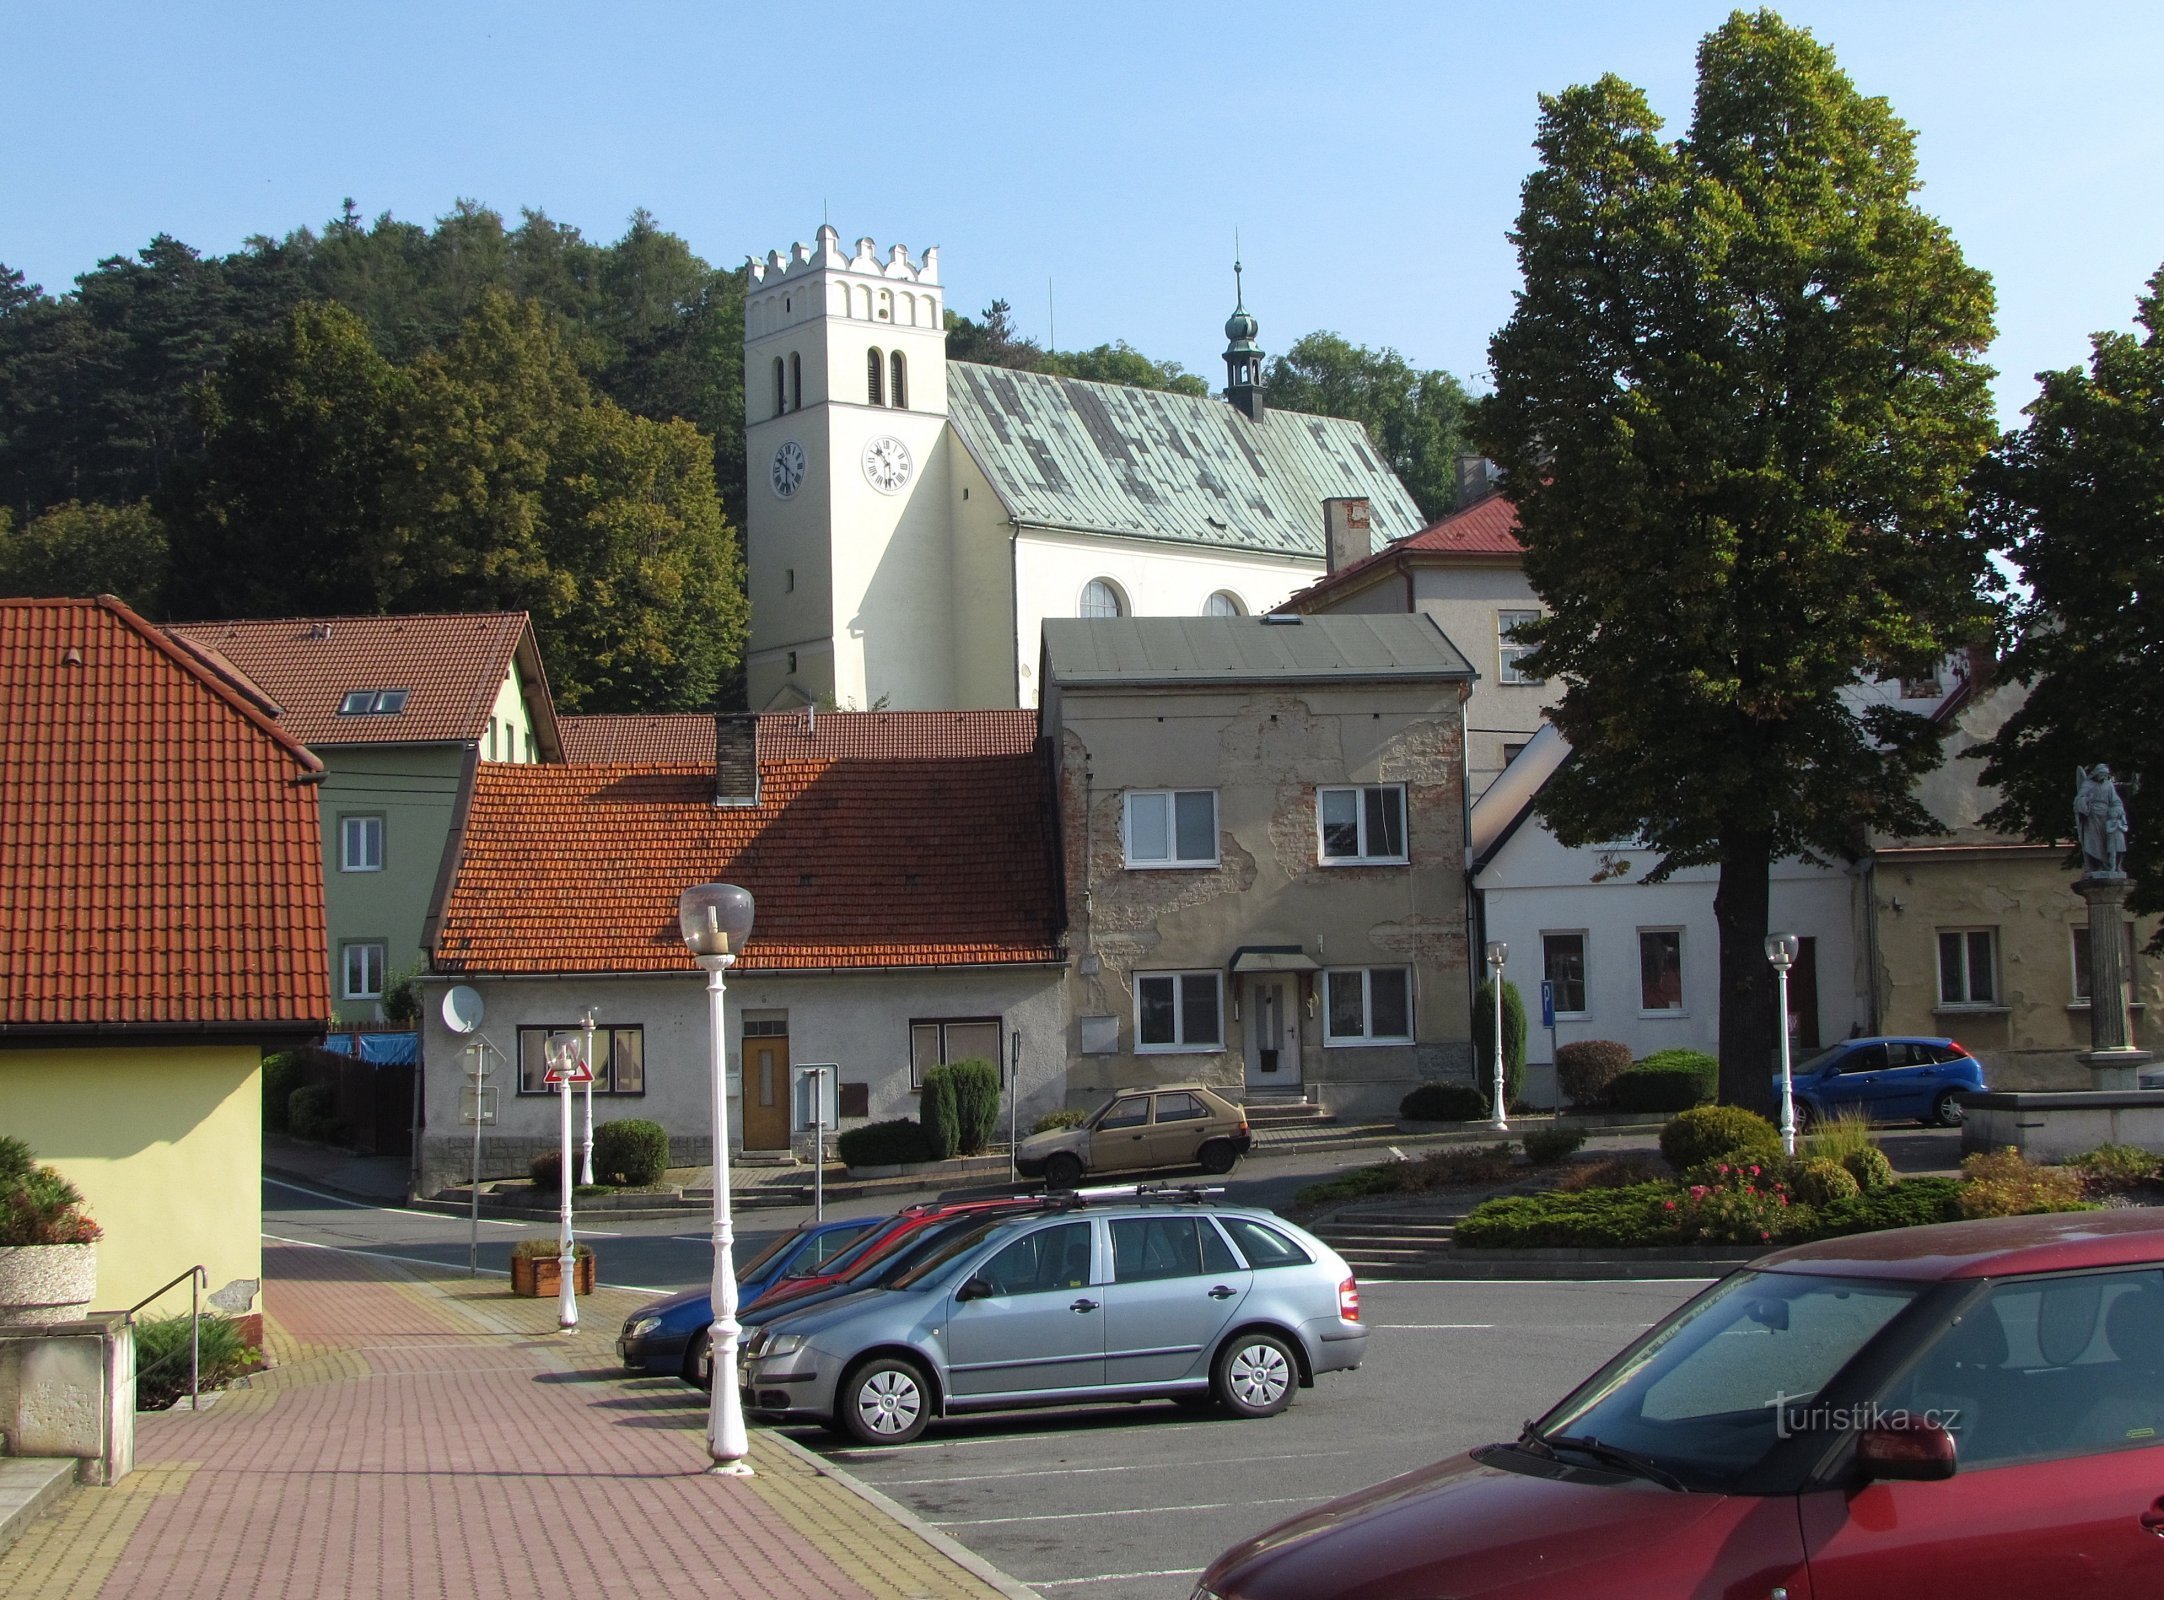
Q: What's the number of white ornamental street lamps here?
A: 5